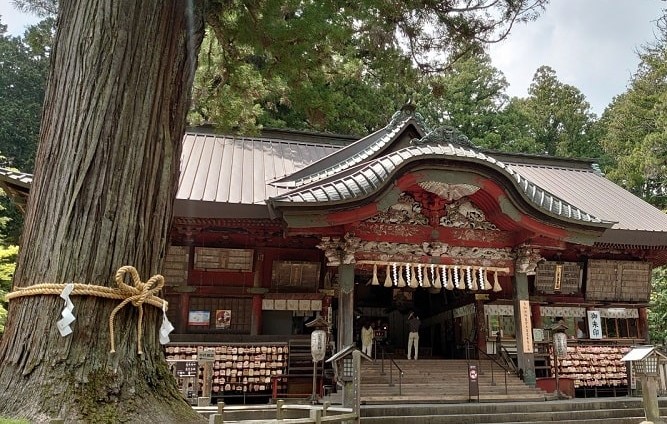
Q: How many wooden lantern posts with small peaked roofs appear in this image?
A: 2